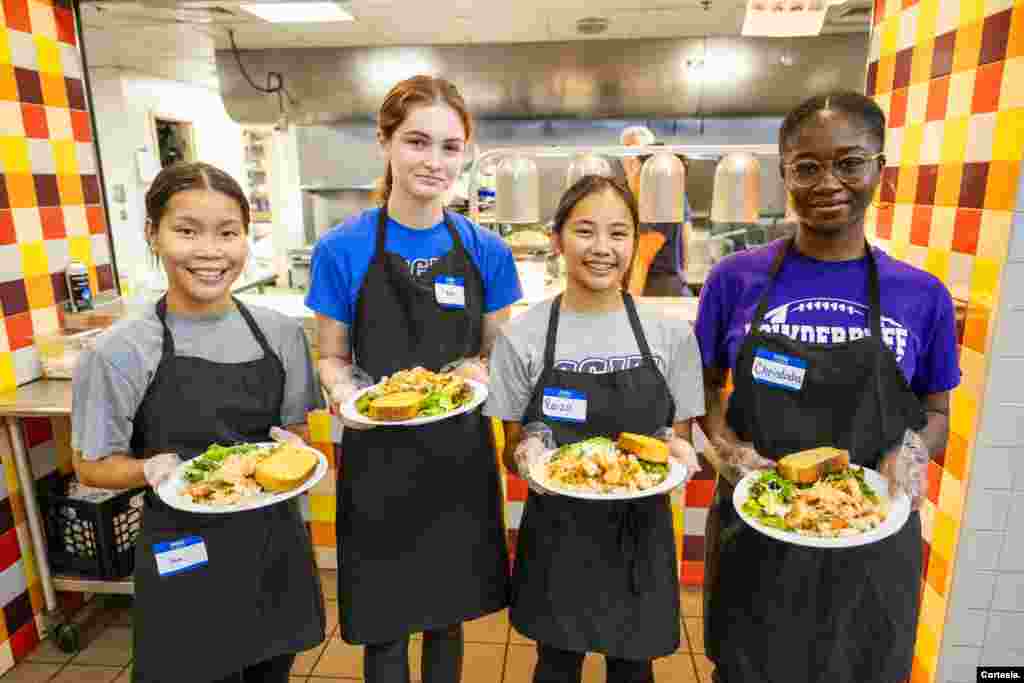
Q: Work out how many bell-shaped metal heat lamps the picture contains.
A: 4